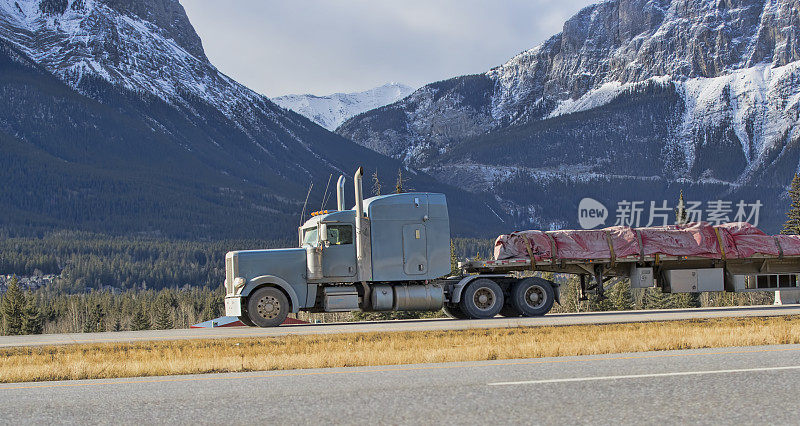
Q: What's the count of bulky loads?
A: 1